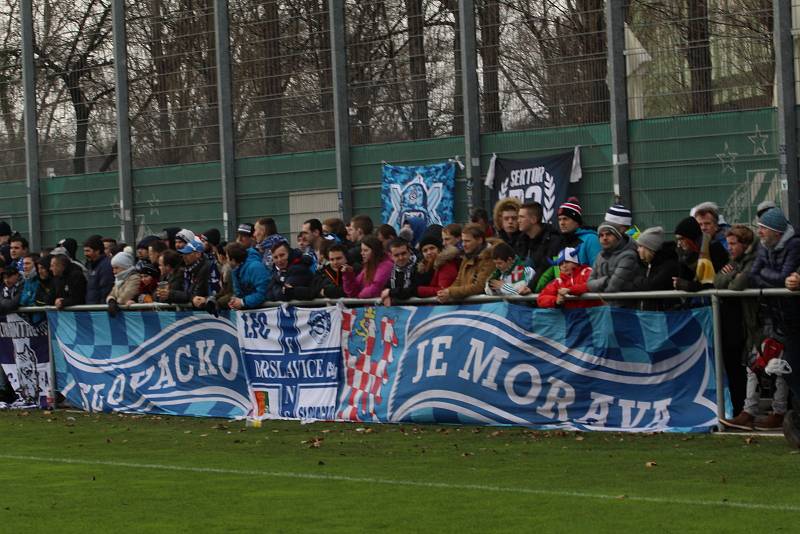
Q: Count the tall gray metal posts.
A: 7